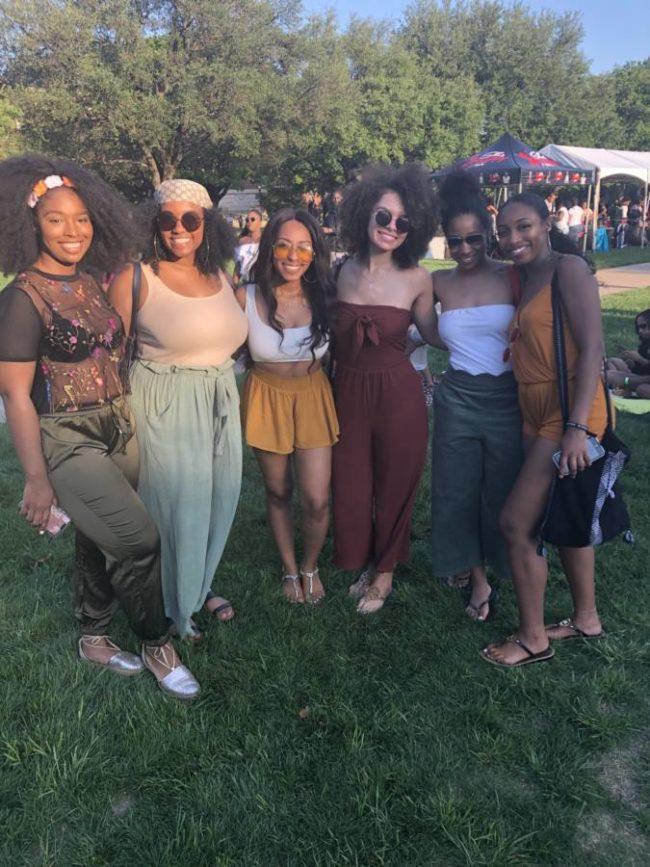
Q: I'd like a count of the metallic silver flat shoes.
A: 2